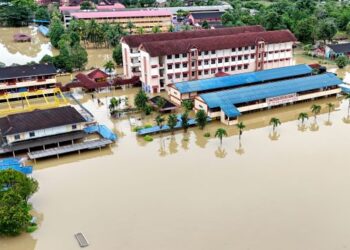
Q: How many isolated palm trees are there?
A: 7